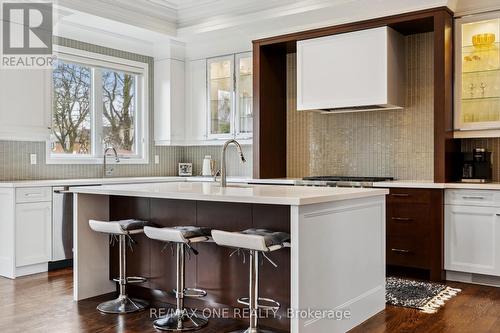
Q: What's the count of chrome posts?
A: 3